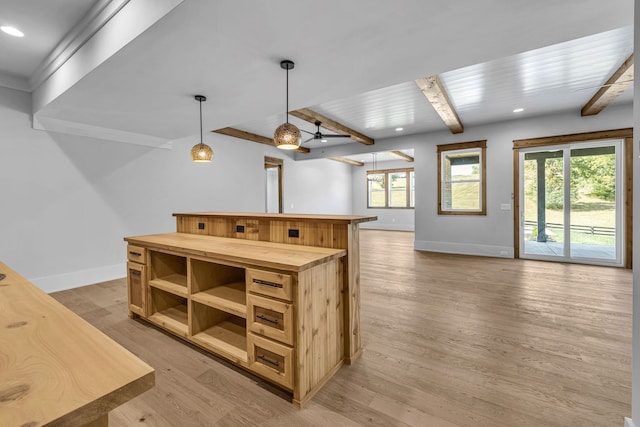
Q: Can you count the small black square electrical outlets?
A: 3